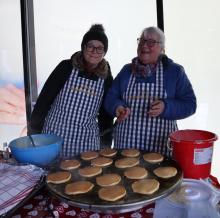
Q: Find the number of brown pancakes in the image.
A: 15